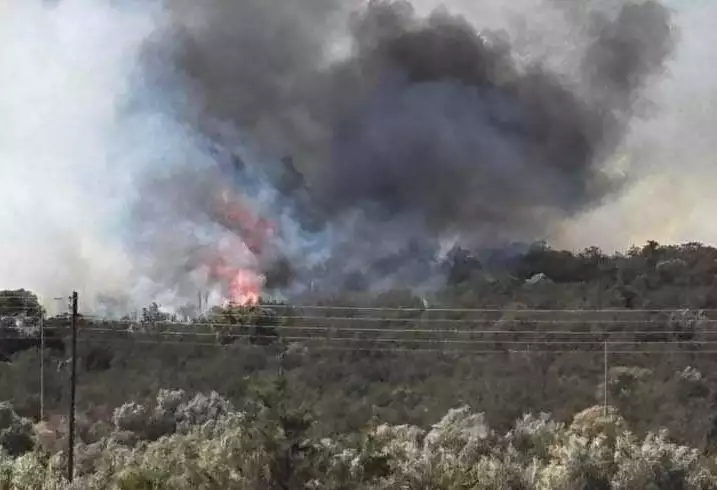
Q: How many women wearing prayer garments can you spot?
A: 0